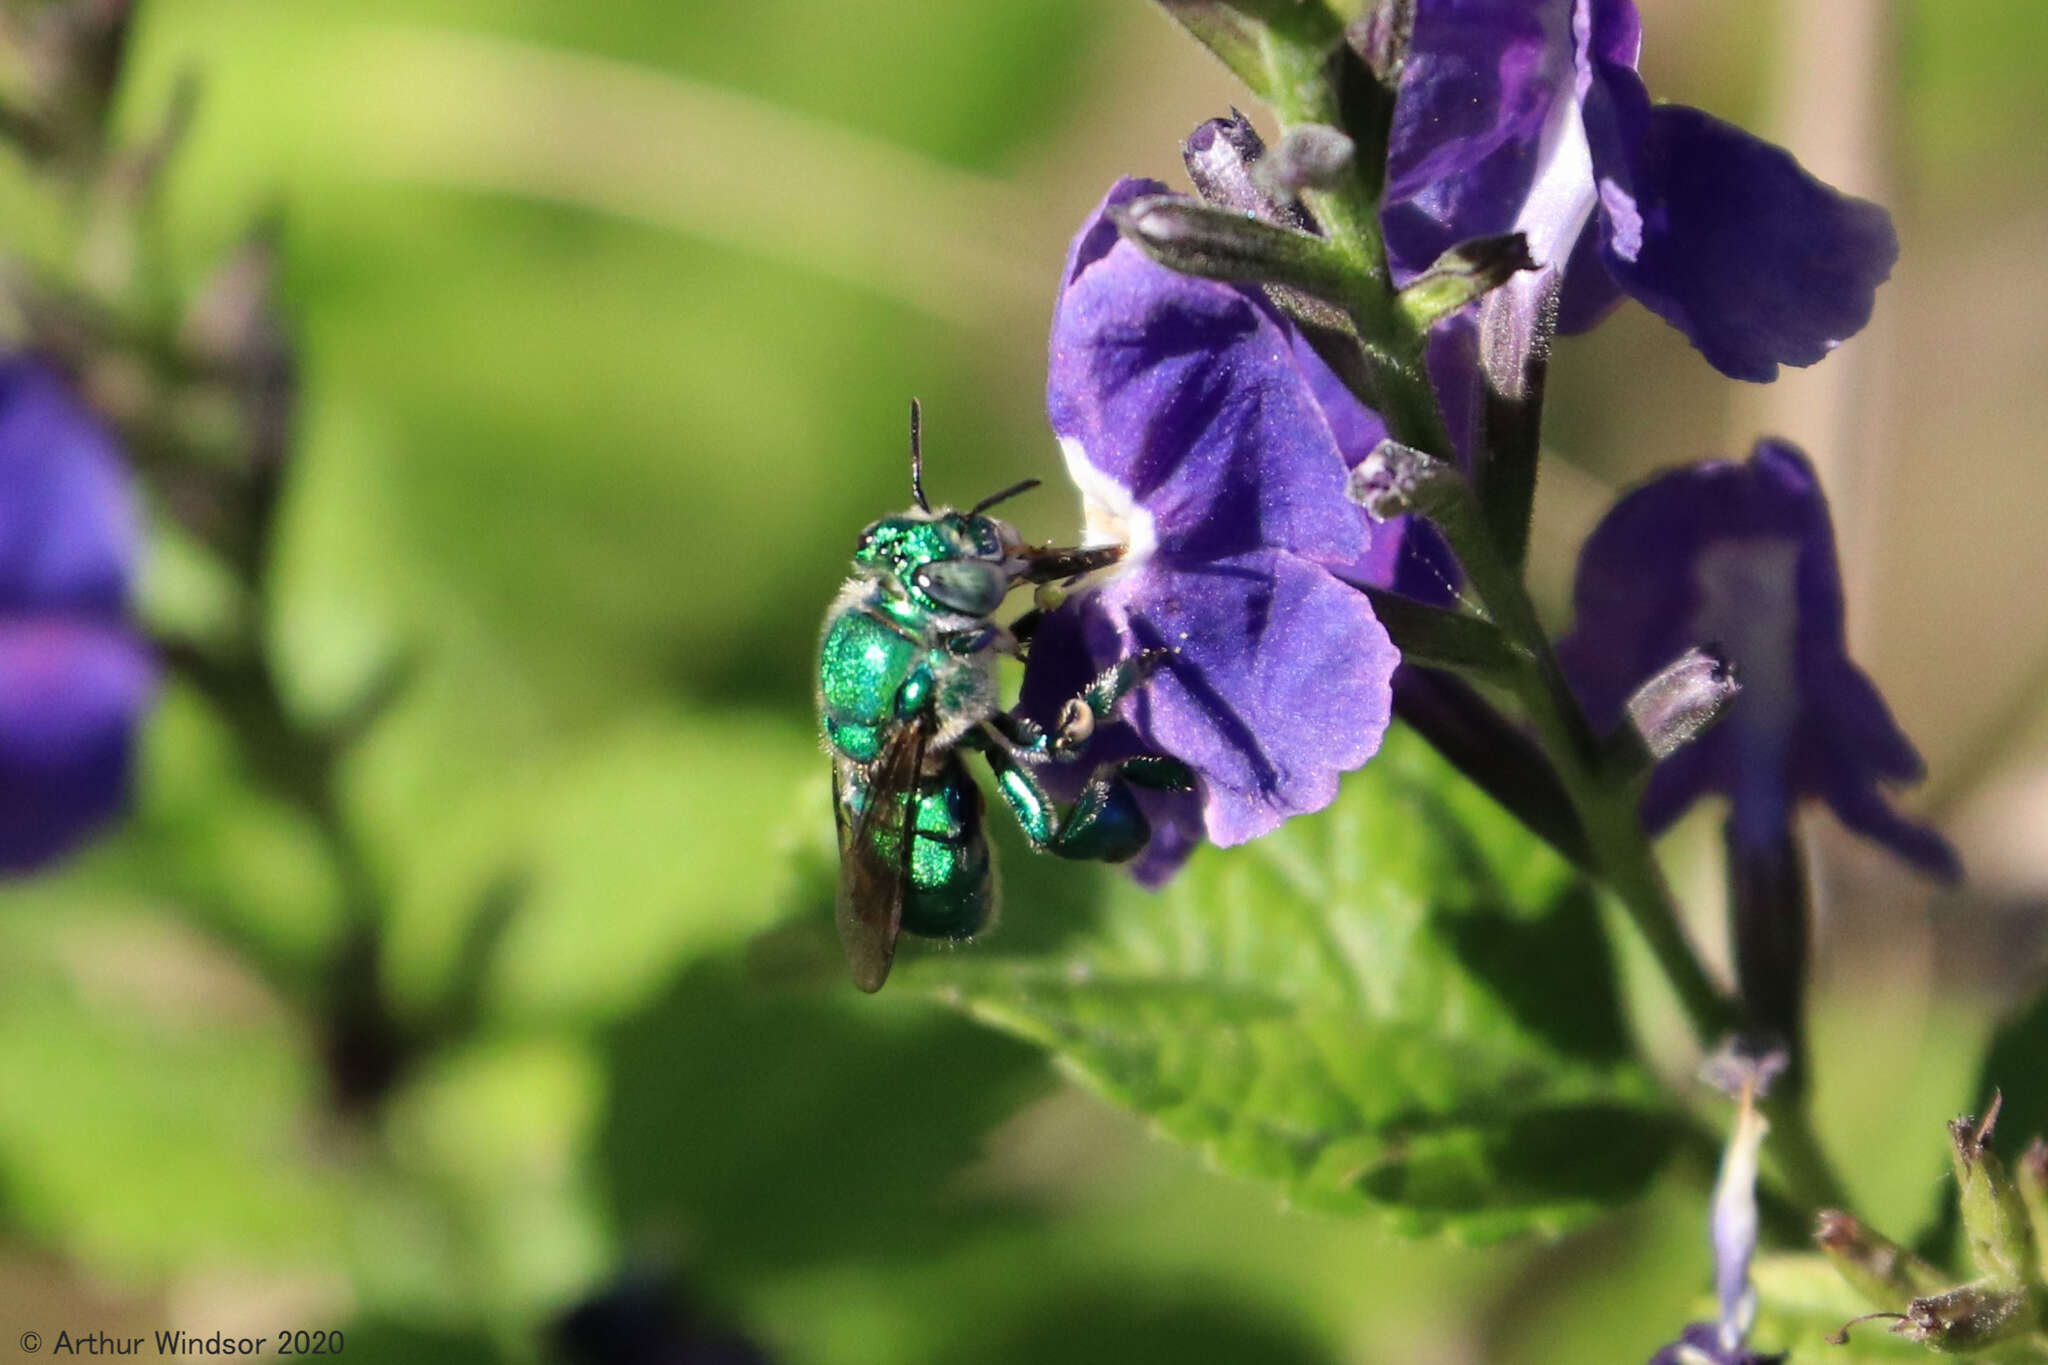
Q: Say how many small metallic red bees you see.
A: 0